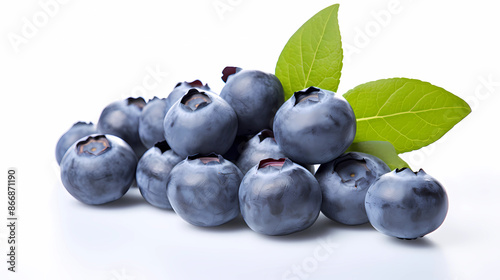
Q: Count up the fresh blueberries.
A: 14